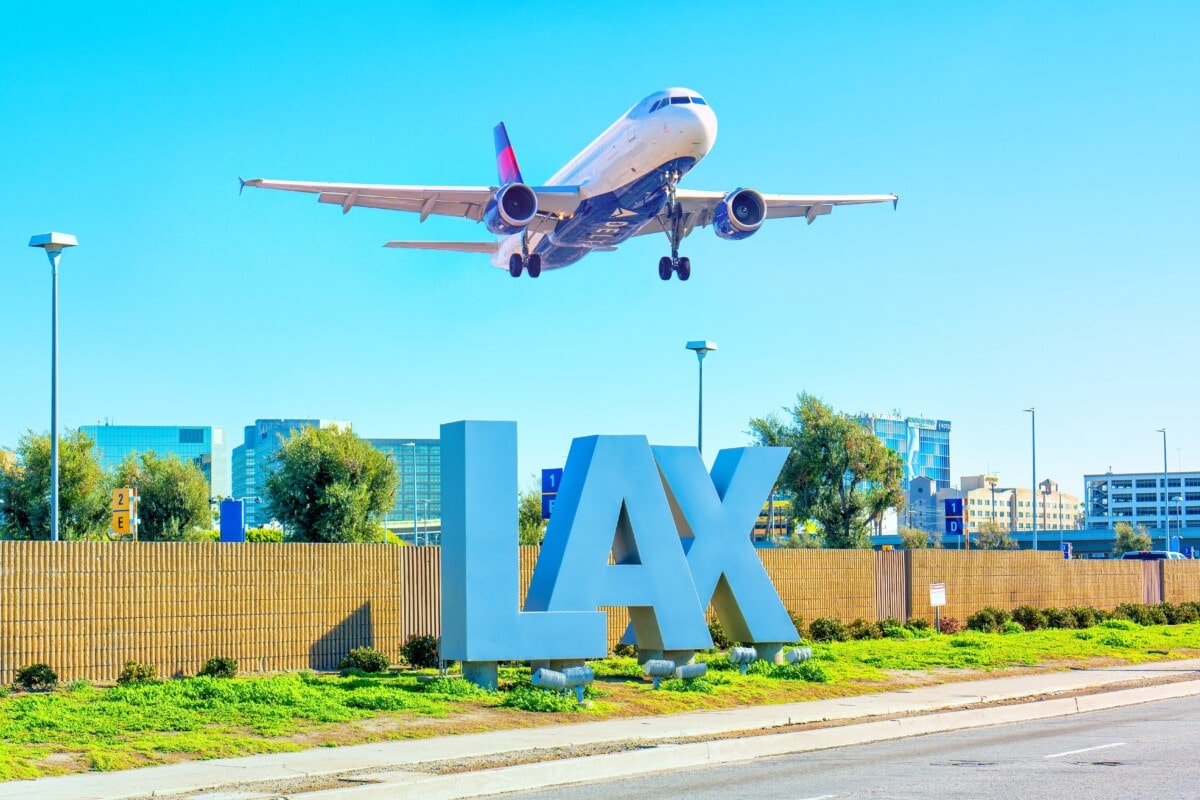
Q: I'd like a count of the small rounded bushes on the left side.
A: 5